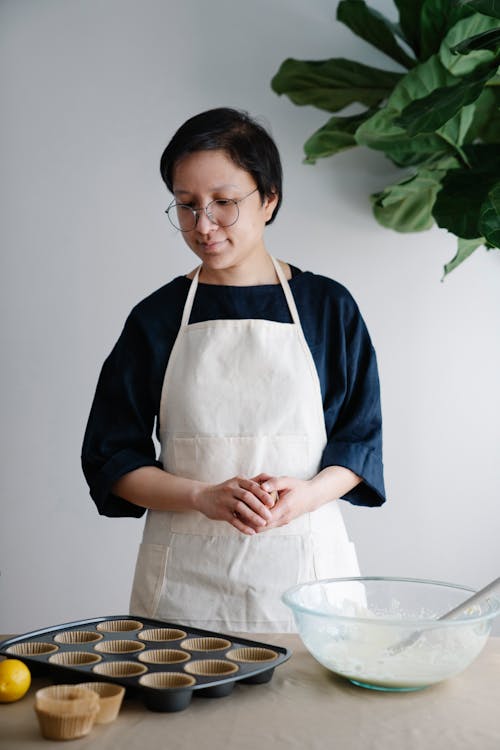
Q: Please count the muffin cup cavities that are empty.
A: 12